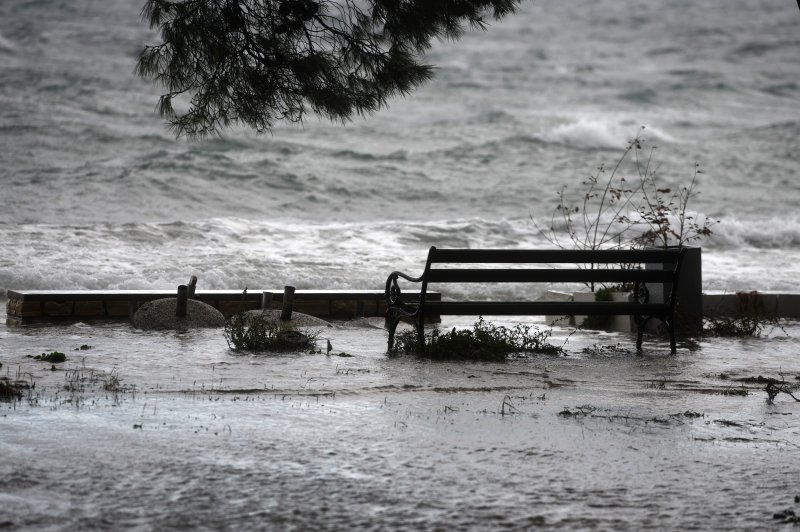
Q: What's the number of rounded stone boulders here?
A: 2